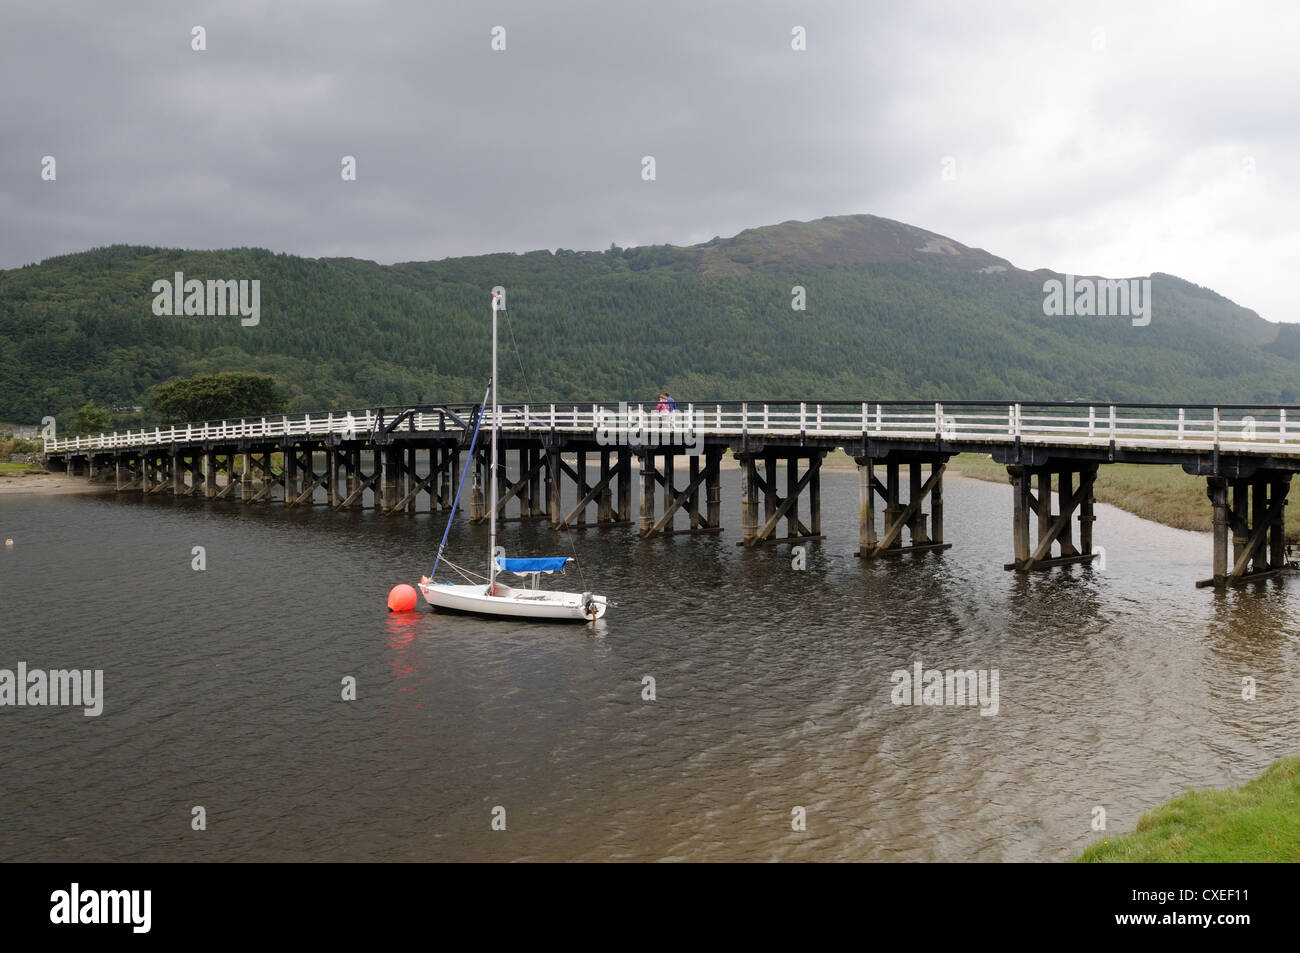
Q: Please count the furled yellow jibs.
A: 0